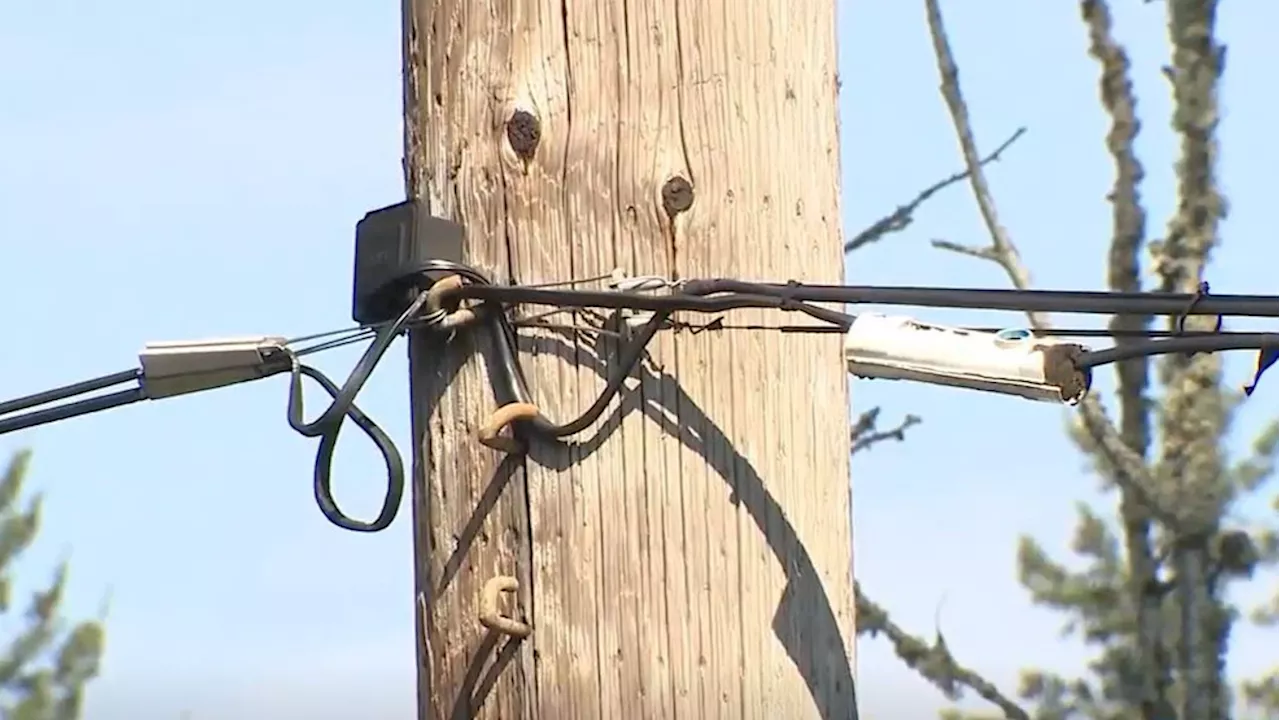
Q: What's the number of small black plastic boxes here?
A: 1